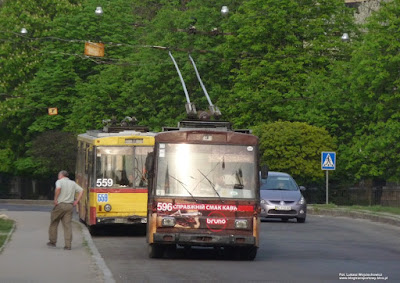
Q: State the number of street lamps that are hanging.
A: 4